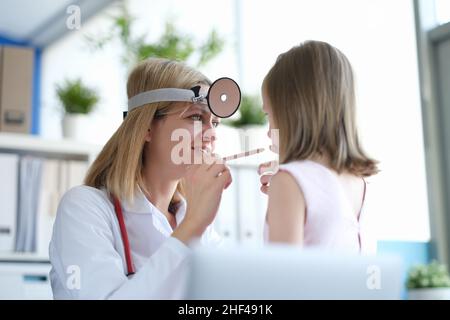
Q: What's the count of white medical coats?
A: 1